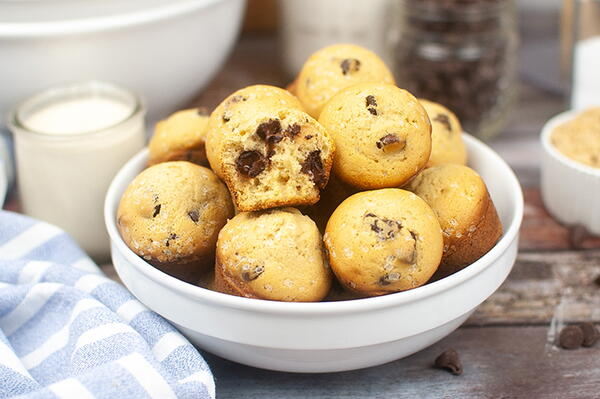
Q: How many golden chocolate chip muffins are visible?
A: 9